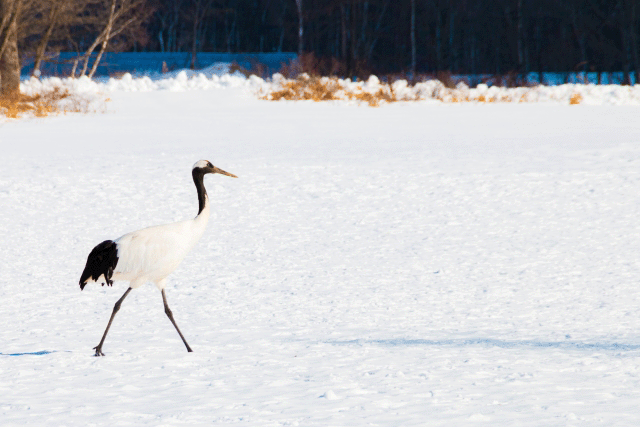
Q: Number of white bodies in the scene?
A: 1